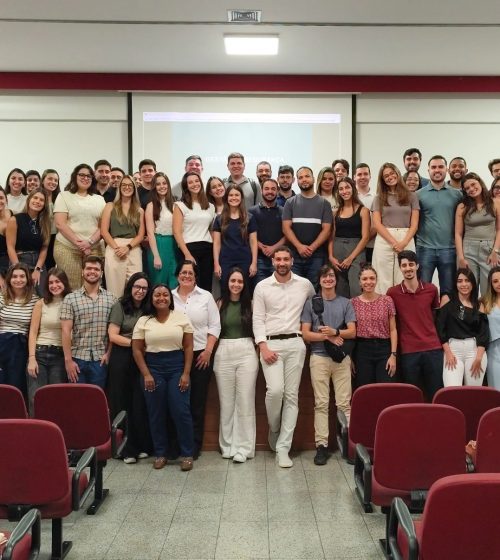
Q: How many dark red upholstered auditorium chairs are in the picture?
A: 9